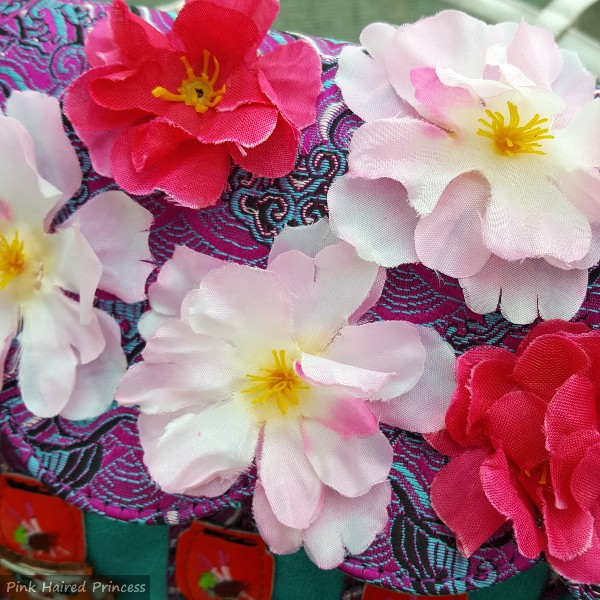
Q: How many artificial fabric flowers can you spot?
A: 5